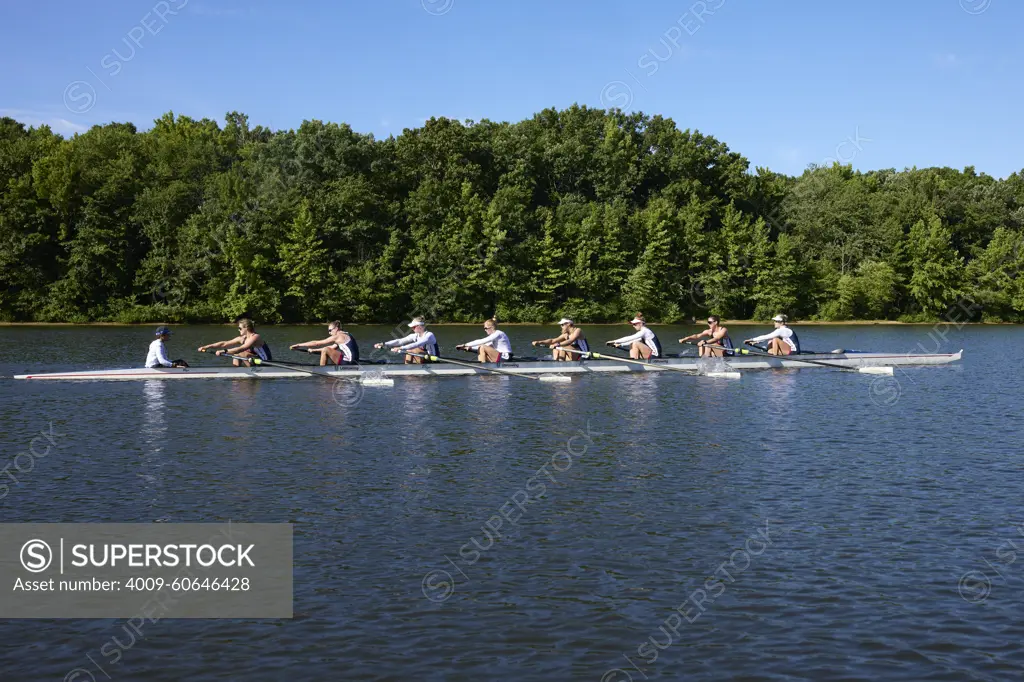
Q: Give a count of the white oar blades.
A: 4